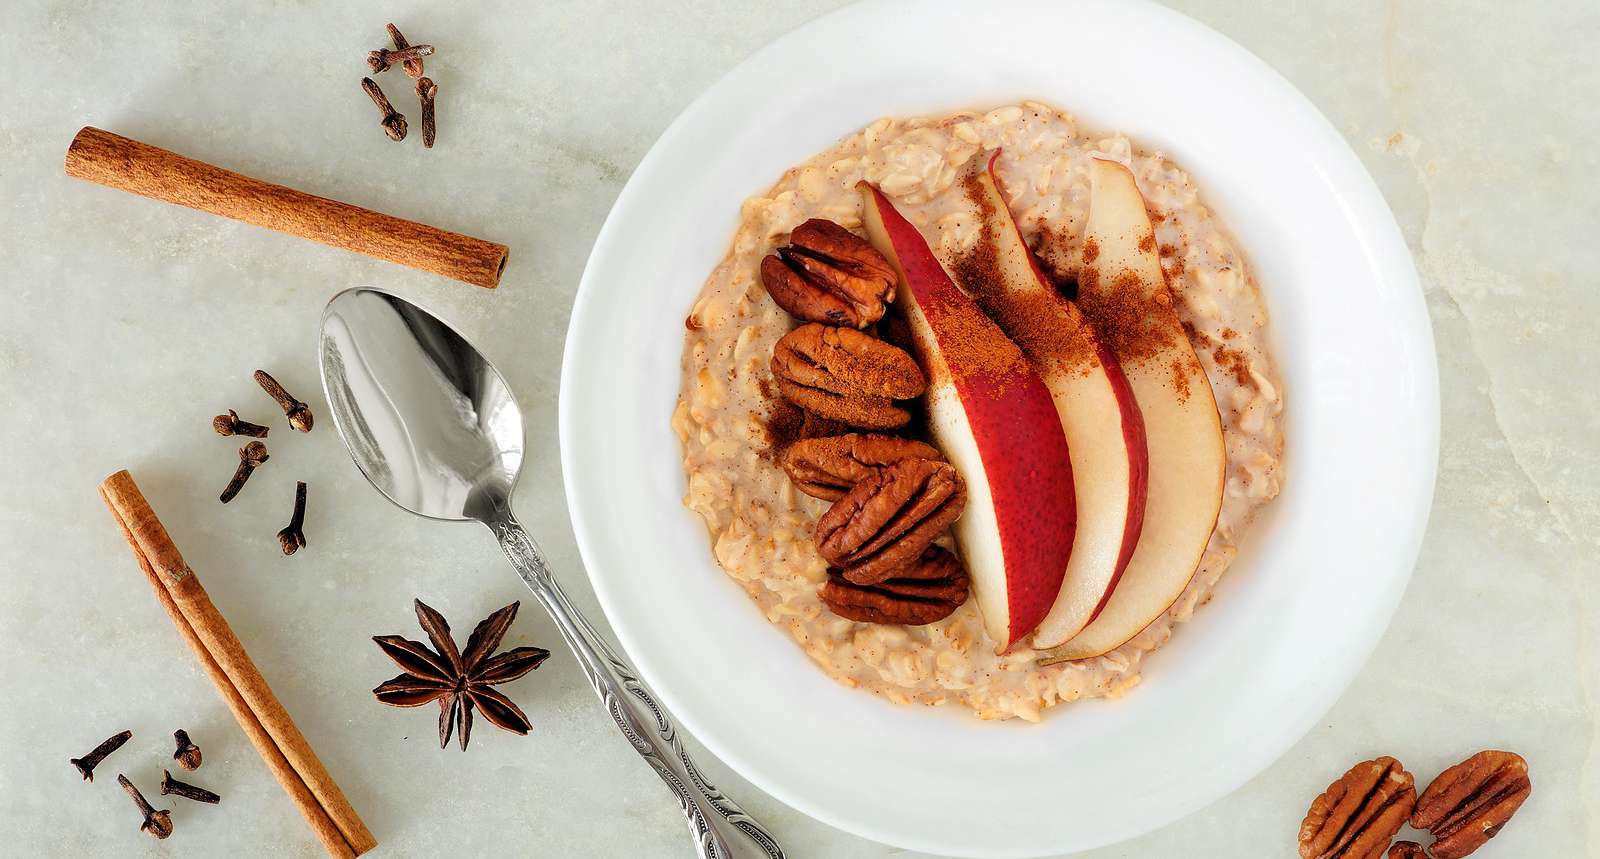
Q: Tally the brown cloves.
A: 12